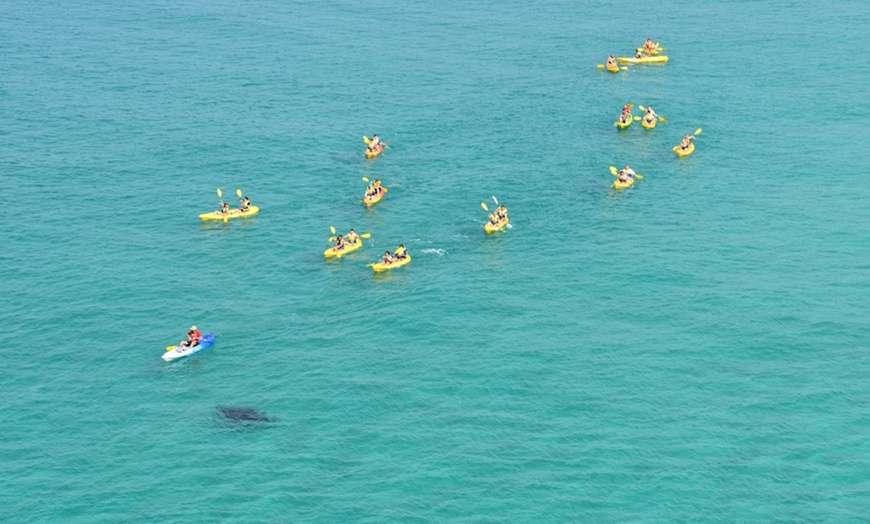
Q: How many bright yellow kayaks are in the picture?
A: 13